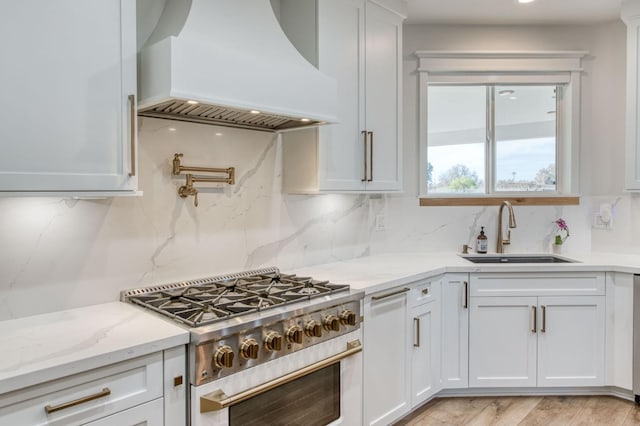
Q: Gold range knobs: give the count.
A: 7